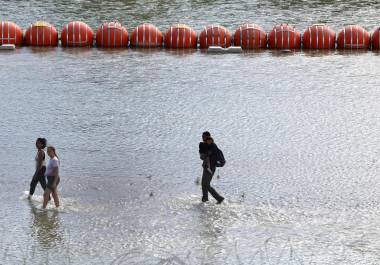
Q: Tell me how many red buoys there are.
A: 12